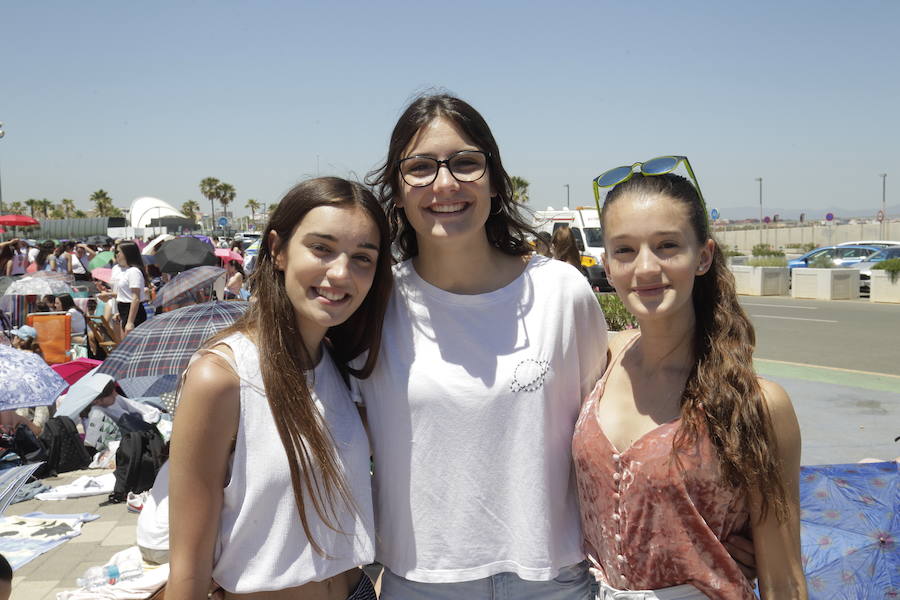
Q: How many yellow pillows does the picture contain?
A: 0